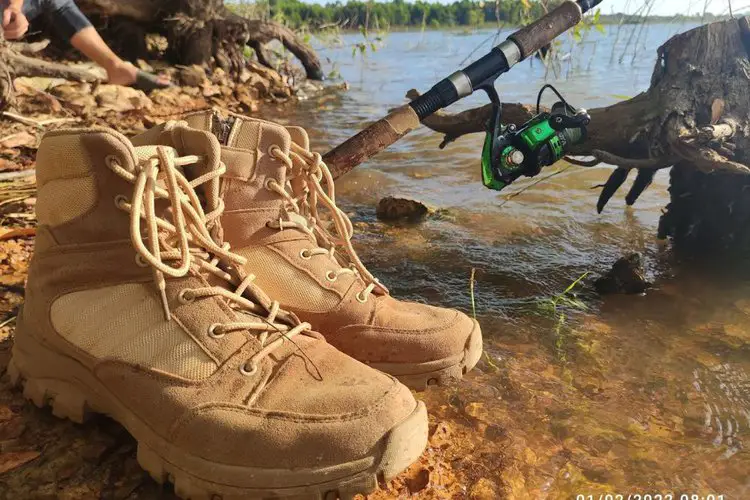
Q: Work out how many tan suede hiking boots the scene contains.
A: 2